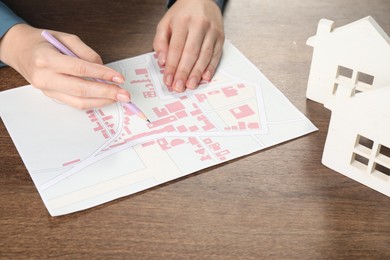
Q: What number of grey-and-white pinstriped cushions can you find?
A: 0